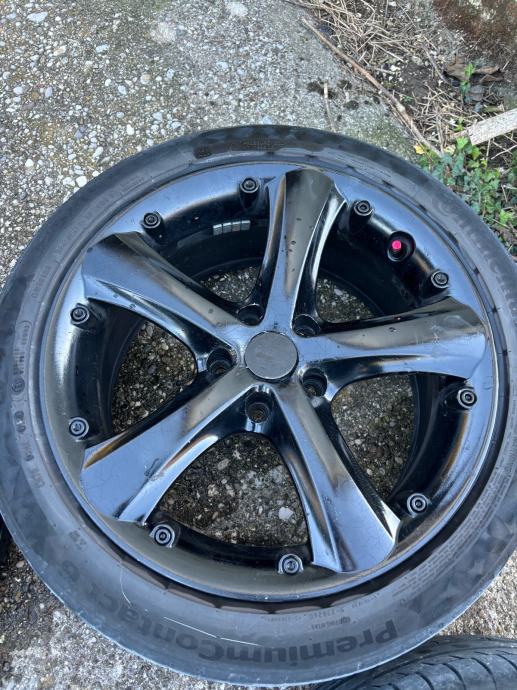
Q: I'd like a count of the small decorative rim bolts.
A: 10